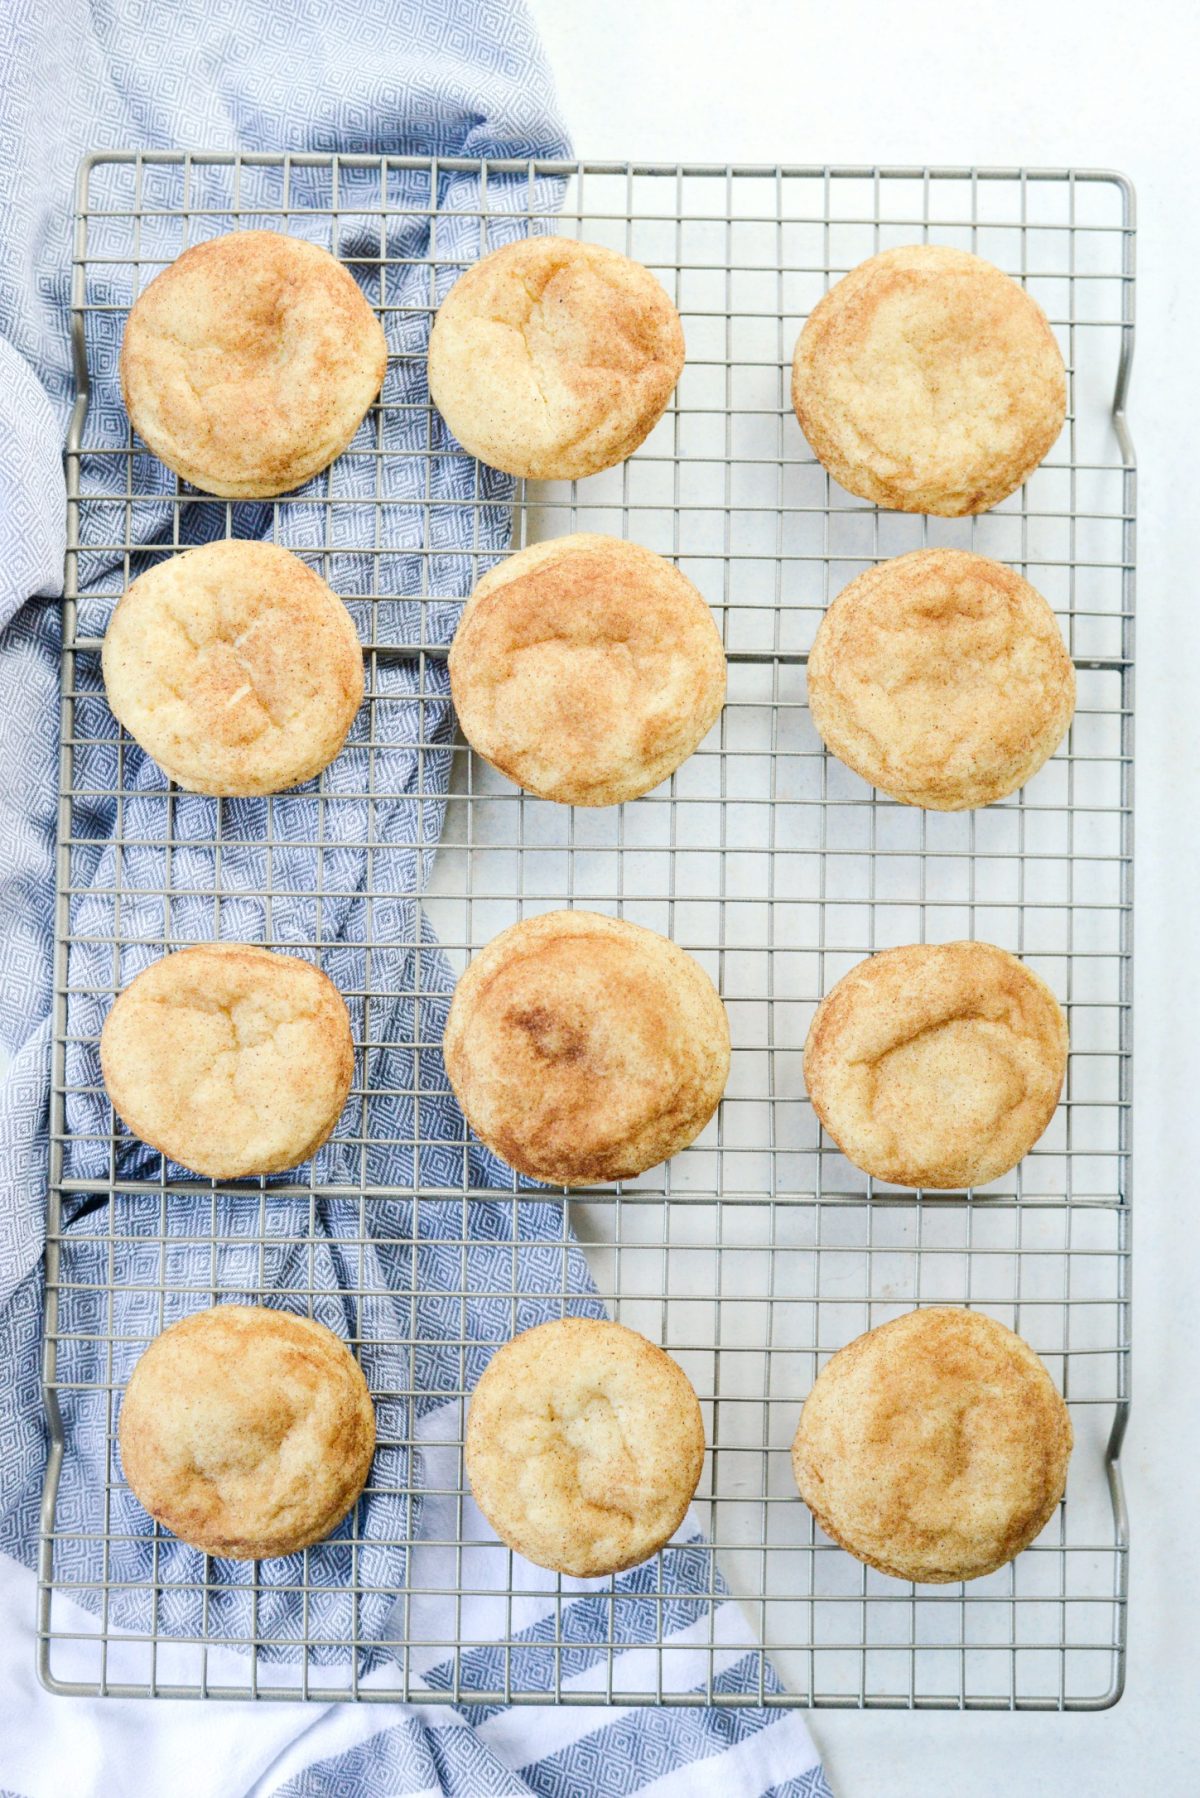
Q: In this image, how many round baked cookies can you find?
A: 12